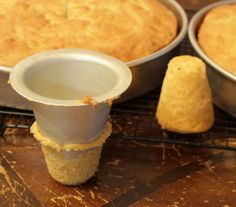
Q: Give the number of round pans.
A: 2